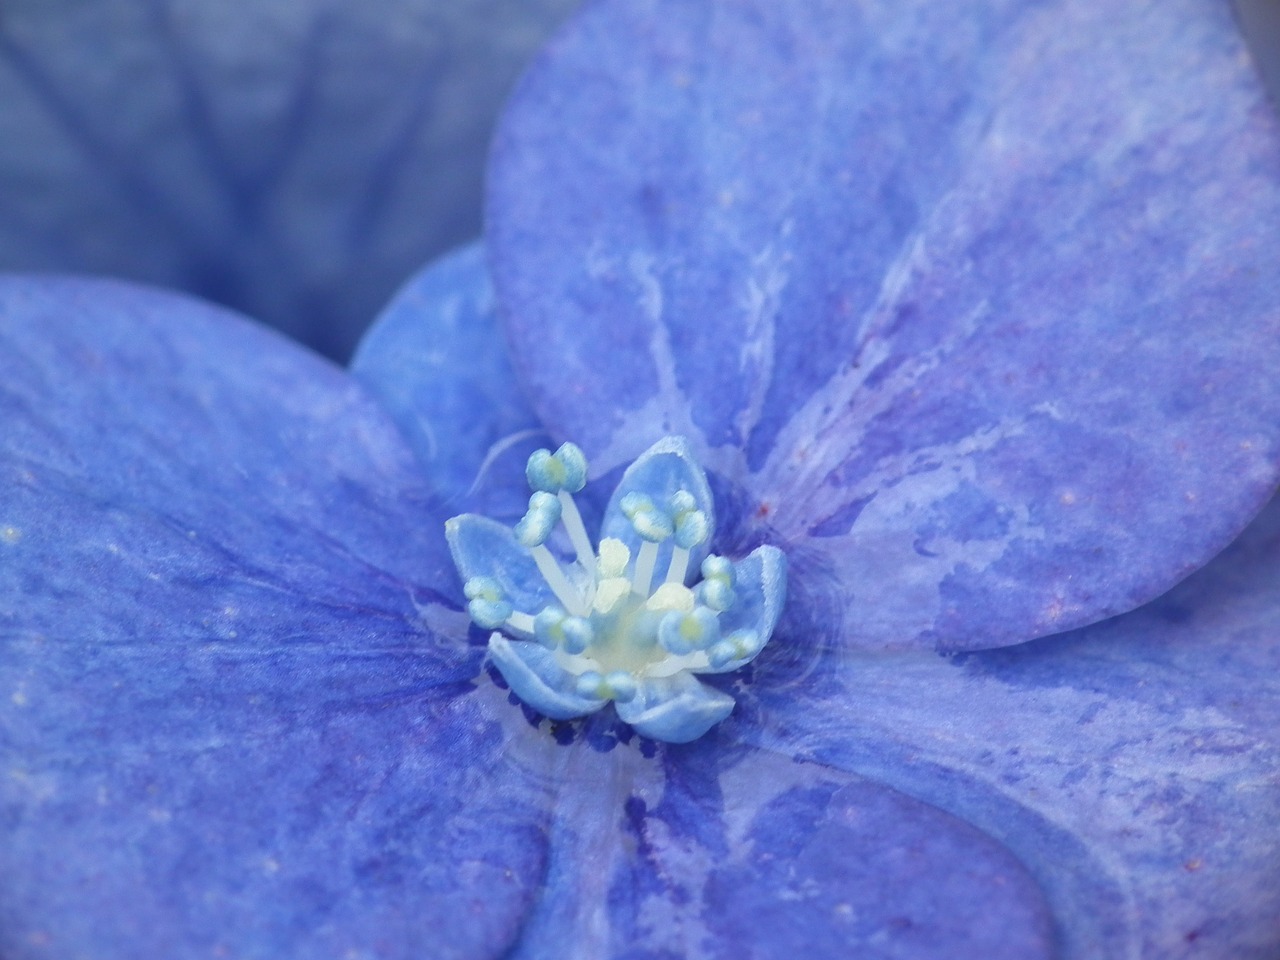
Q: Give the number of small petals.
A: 5